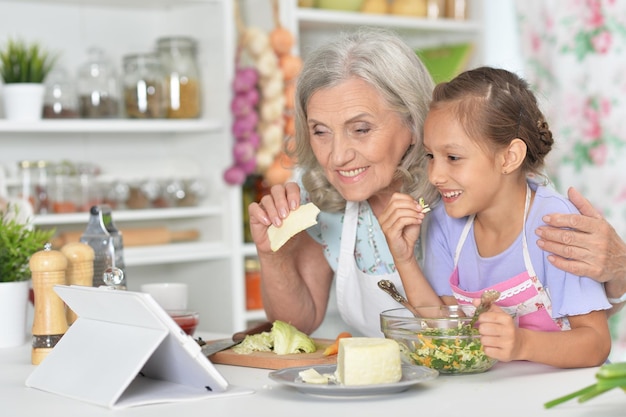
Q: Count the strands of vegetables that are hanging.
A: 3